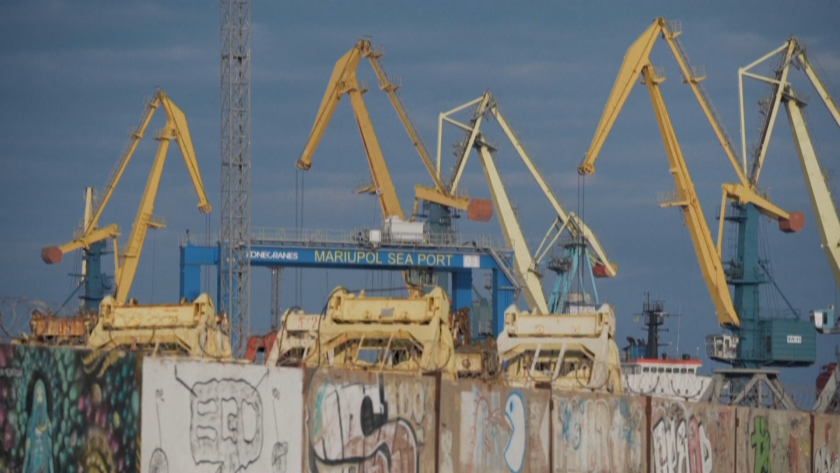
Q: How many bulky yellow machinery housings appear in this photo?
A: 3